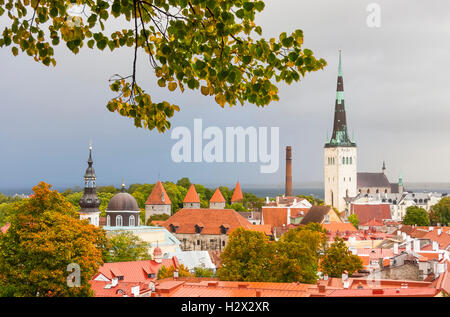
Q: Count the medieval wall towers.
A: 4